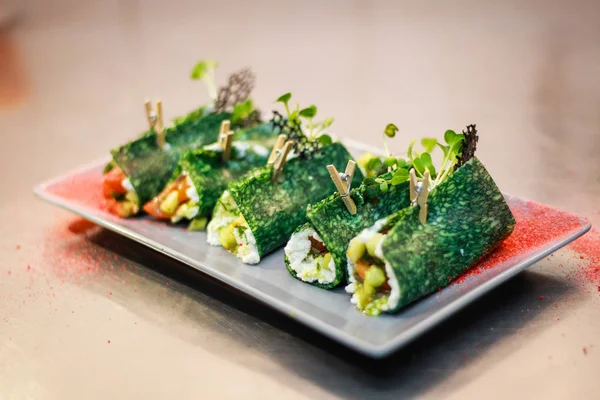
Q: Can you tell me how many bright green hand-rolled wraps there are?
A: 5